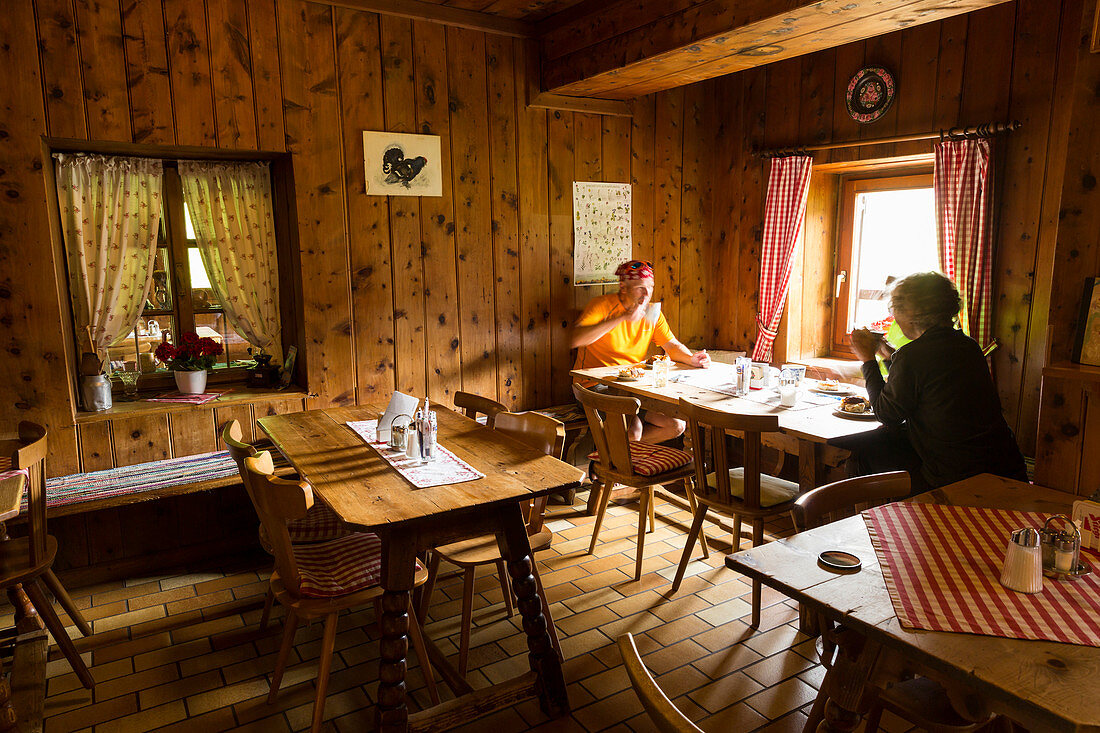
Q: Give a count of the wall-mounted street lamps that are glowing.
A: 0